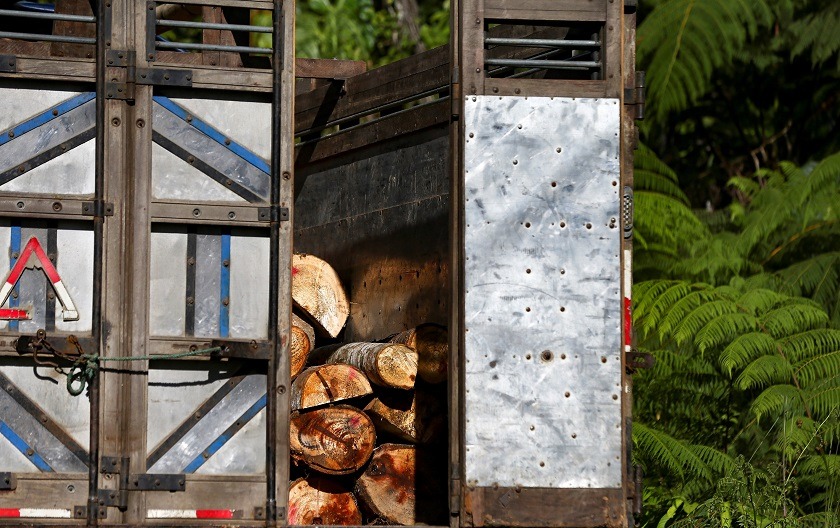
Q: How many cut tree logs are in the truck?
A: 9